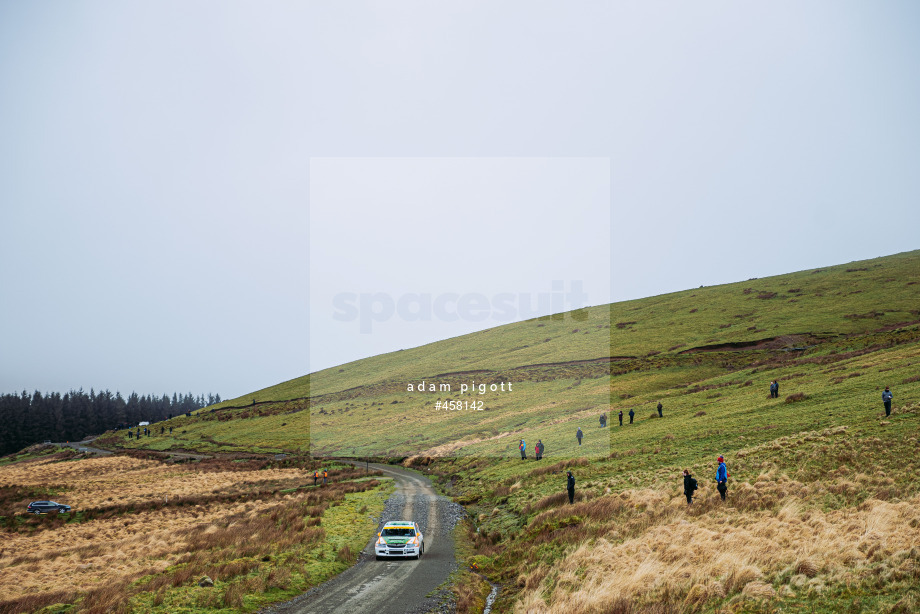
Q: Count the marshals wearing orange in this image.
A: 2